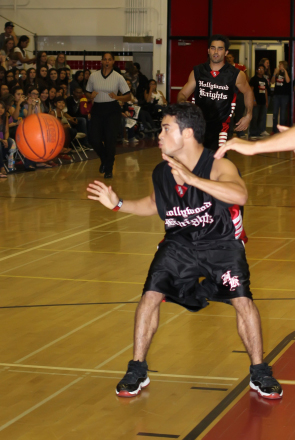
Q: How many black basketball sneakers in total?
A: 2